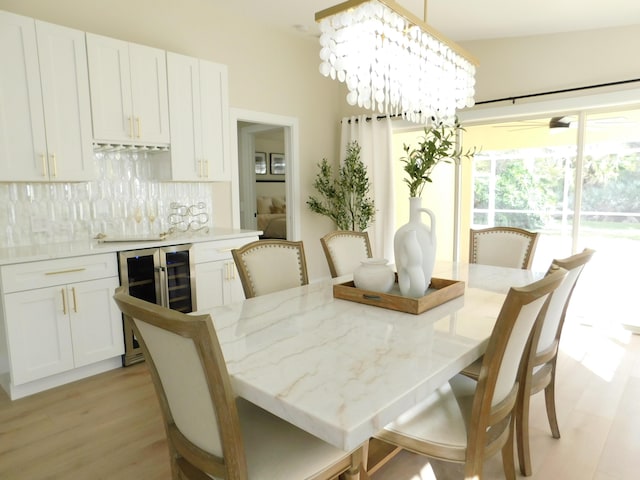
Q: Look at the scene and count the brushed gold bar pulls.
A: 12